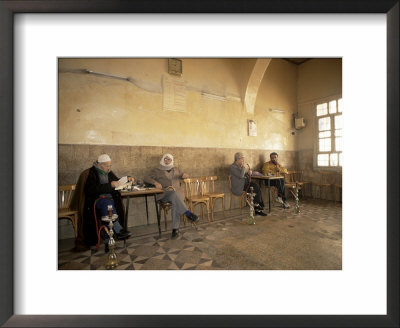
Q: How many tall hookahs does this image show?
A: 3